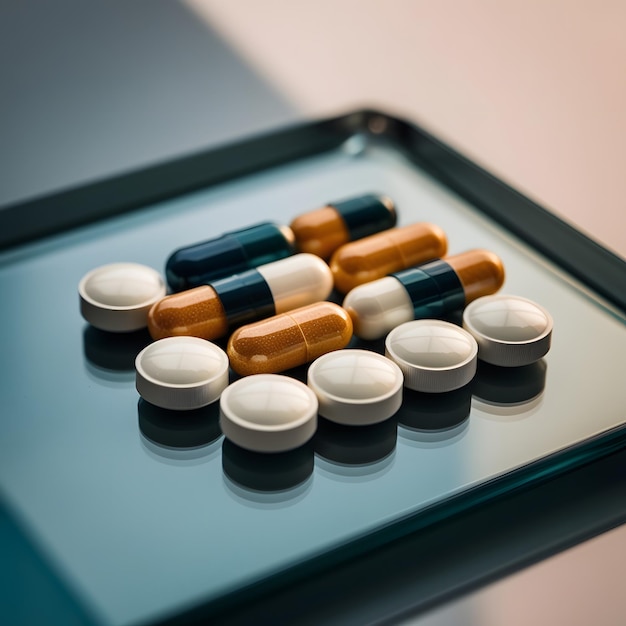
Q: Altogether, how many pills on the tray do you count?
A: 12